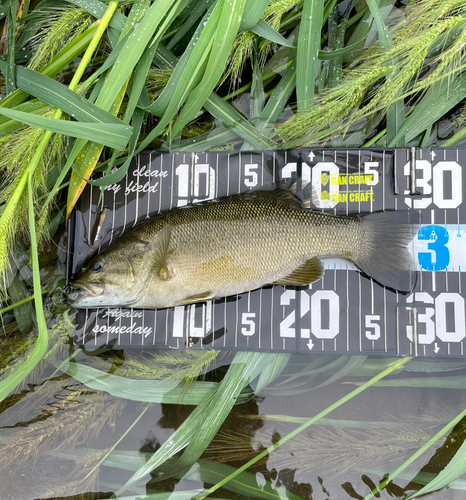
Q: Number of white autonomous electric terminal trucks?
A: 0